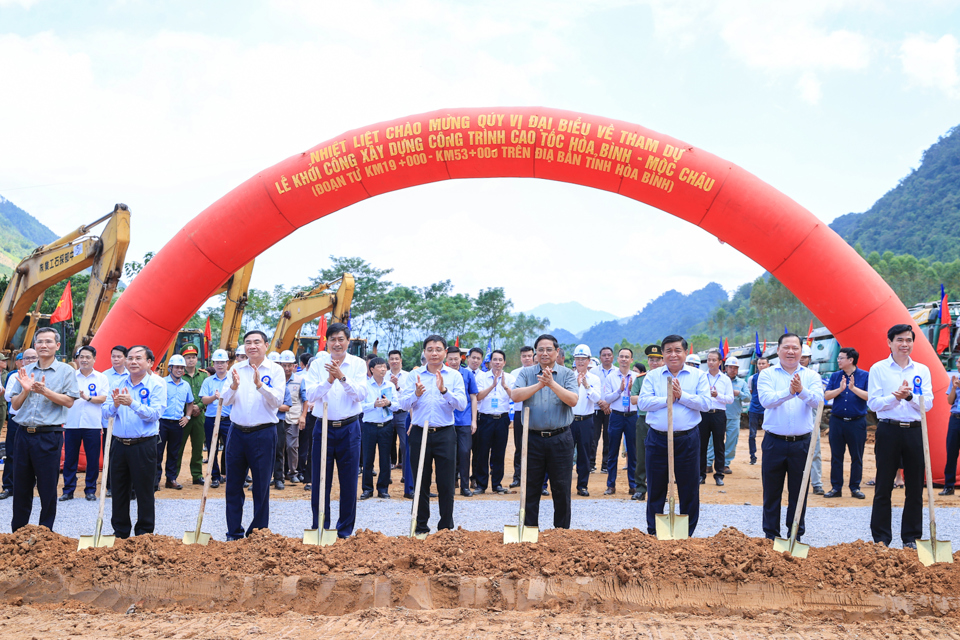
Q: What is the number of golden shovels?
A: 8